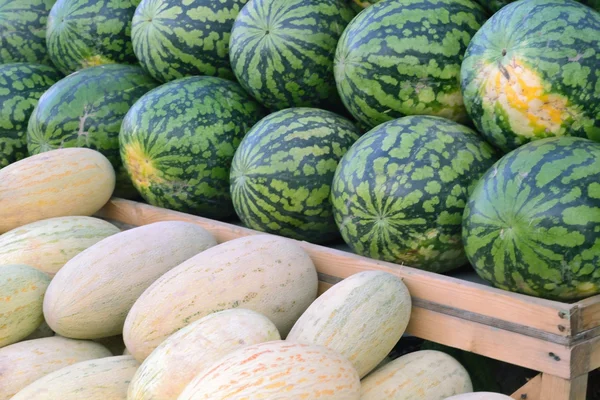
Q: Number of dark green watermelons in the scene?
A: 12